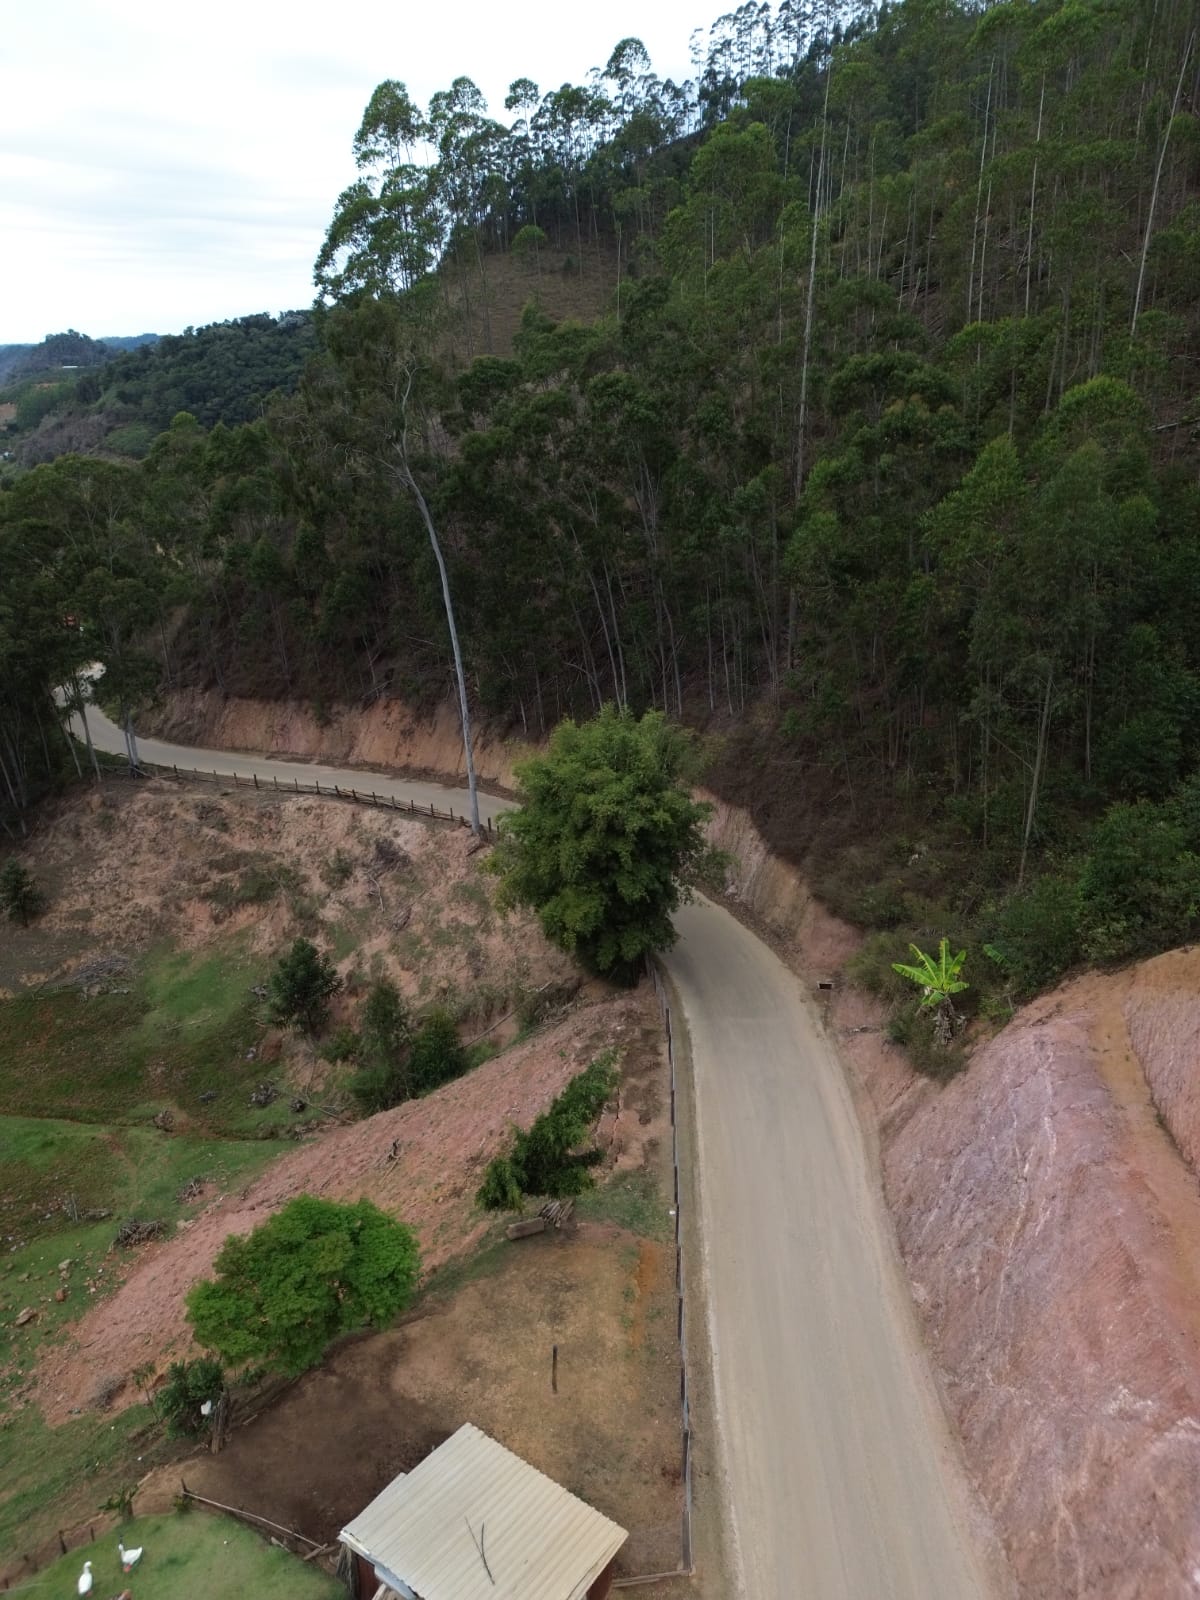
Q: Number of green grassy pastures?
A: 2